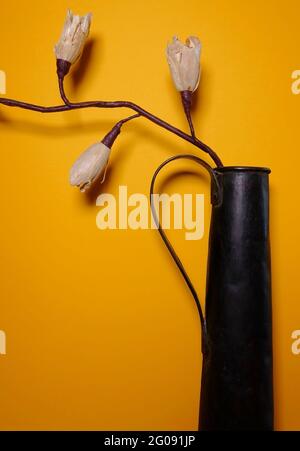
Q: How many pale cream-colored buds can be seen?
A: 3